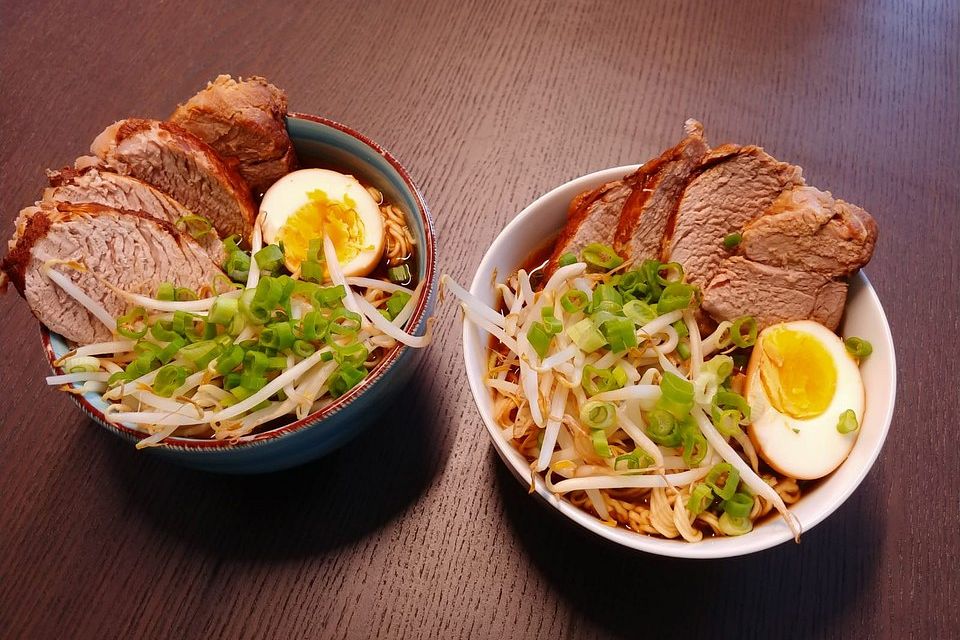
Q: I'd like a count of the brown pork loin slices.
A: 8